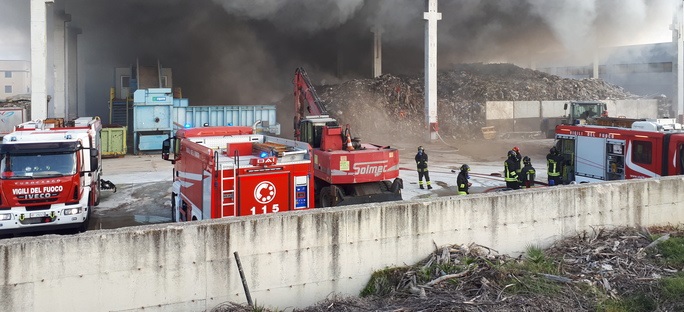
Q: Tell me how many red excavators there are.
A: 1